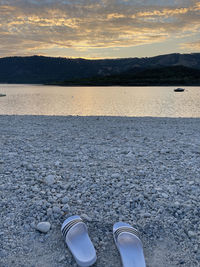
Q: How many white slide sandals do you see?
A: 2